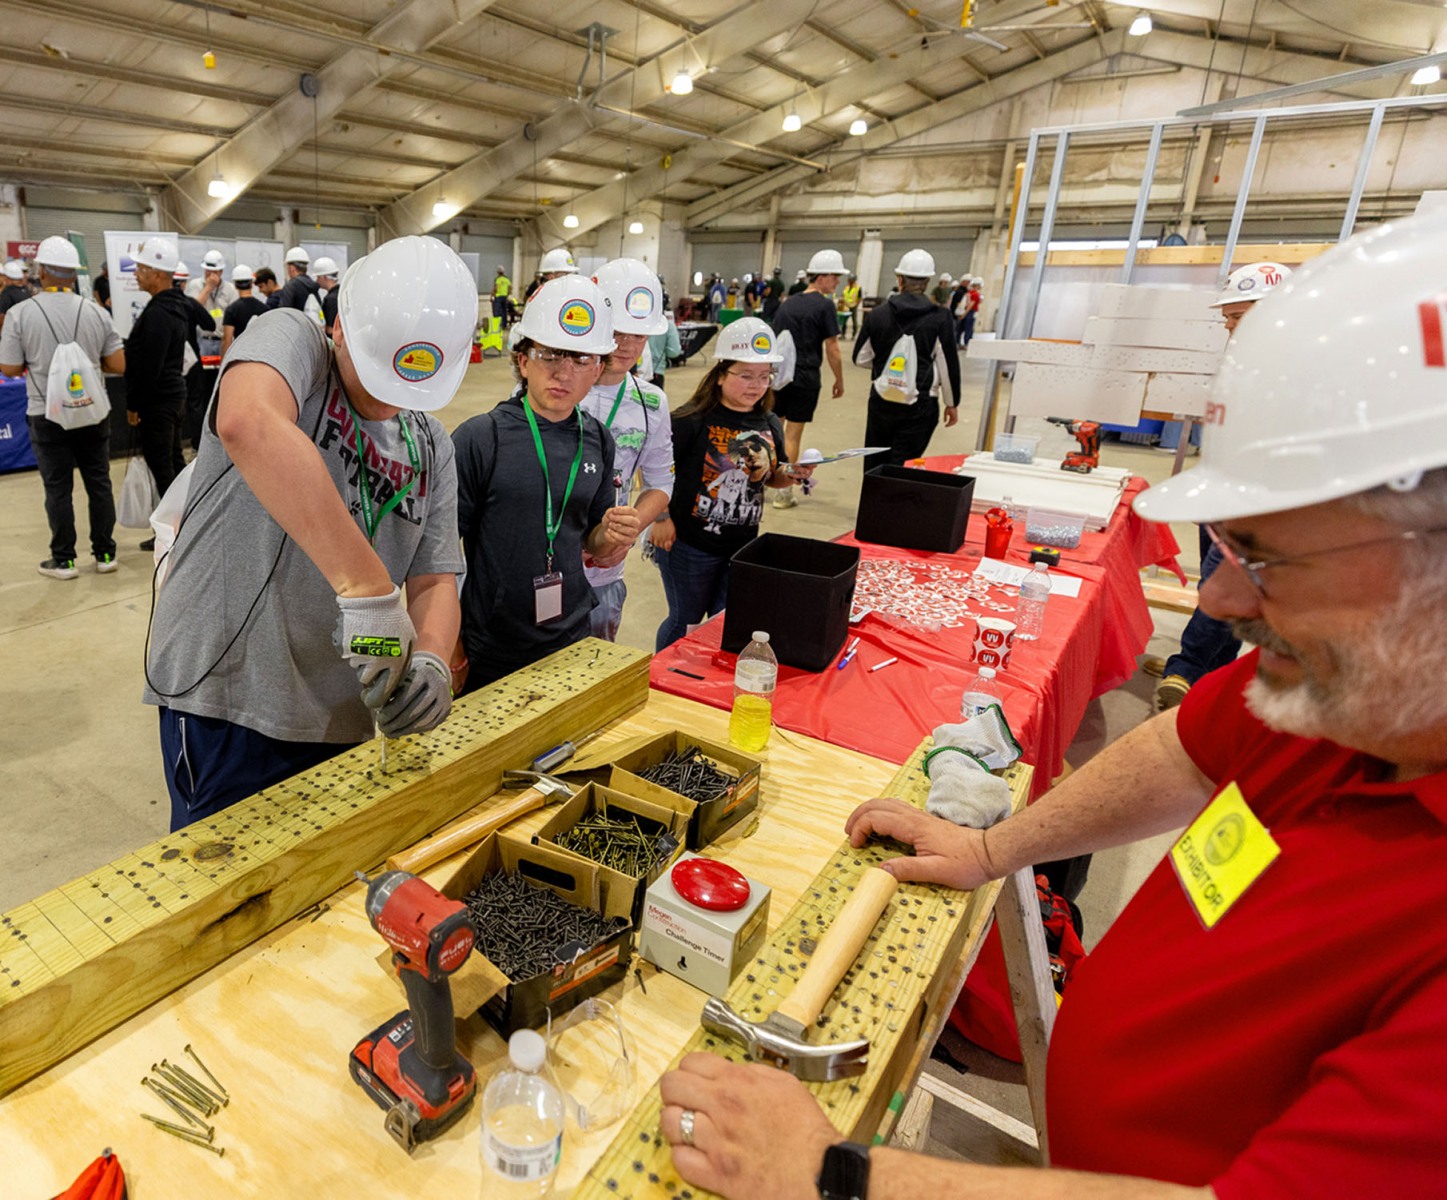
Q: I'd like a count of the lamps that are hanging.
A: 9